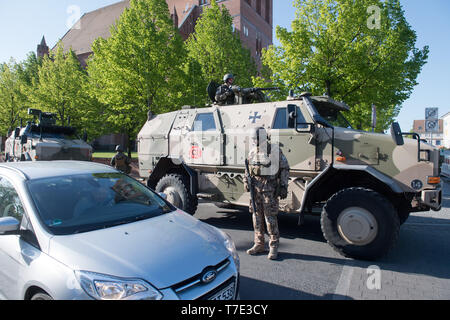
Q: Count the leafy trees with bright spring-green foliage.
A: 5